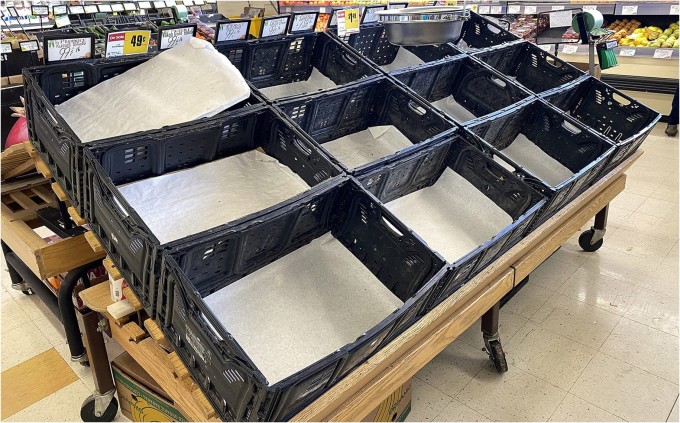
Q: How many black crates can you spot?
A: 12